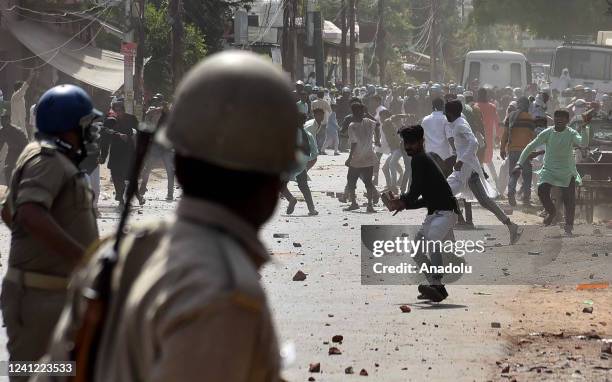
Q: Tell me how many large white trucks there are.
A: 2